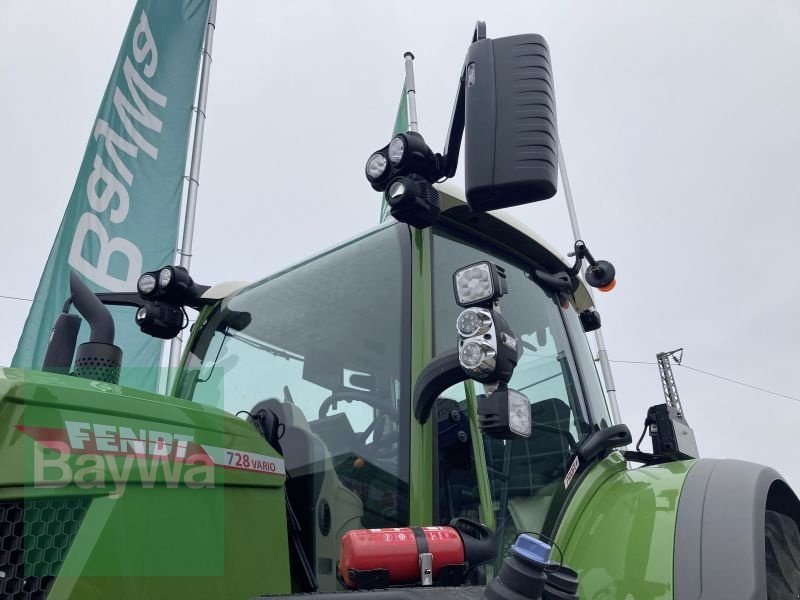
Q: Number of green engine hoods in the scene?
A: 1